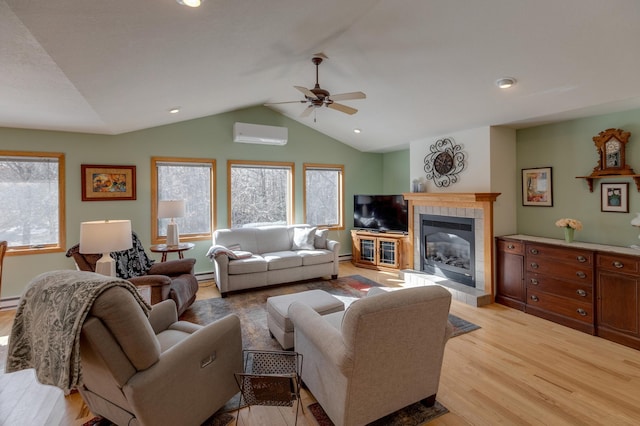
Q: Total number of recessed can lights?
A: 4